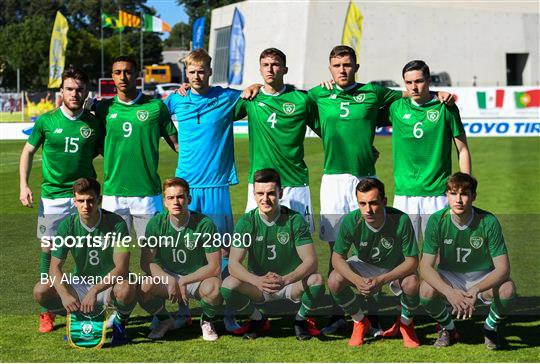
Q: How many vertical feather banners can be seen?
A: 4